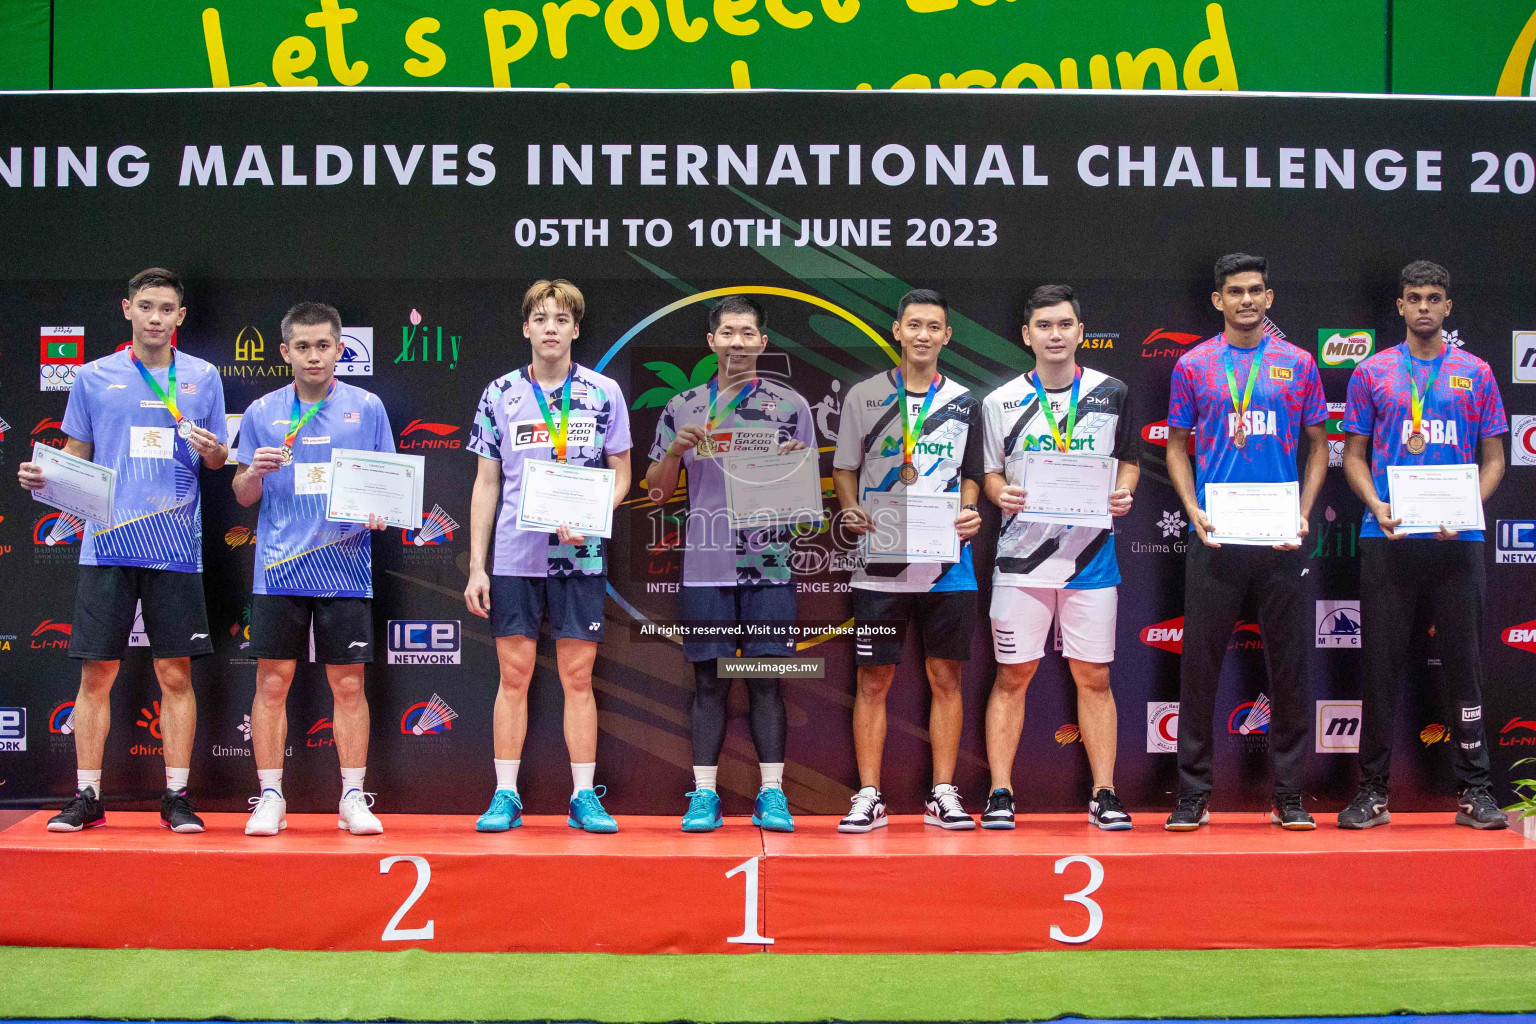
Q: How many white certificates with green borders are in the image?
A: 8